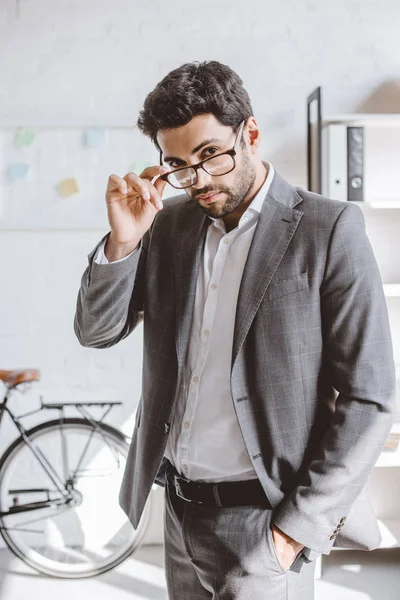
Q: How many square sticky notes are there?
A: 5